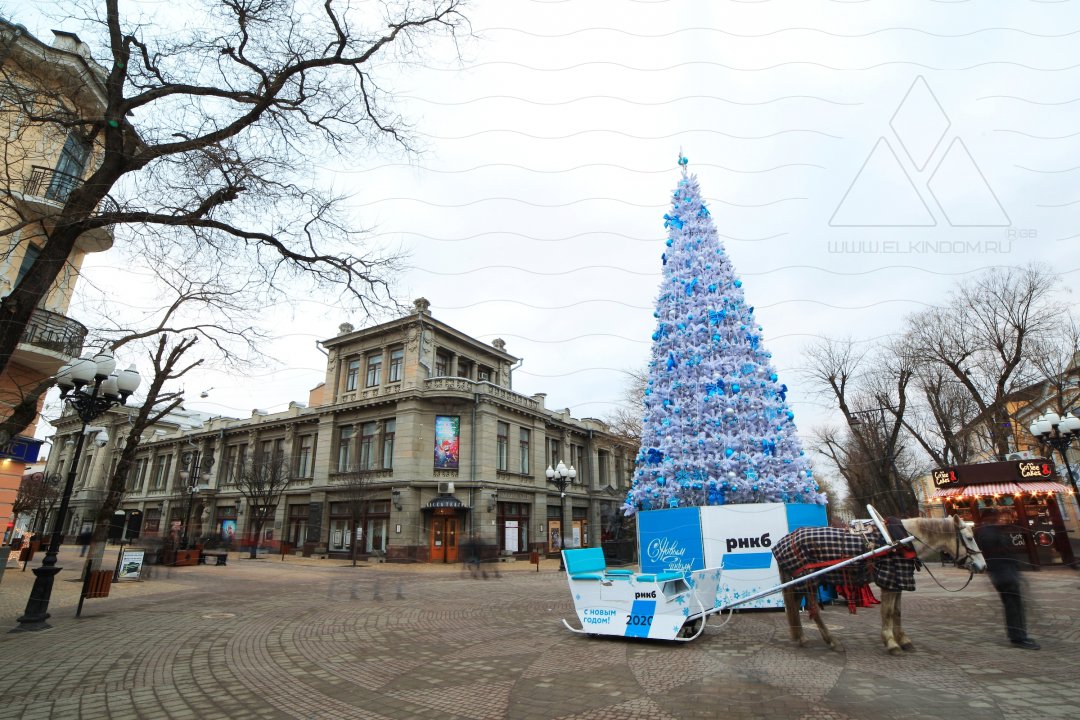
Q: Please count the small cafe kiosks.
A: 1